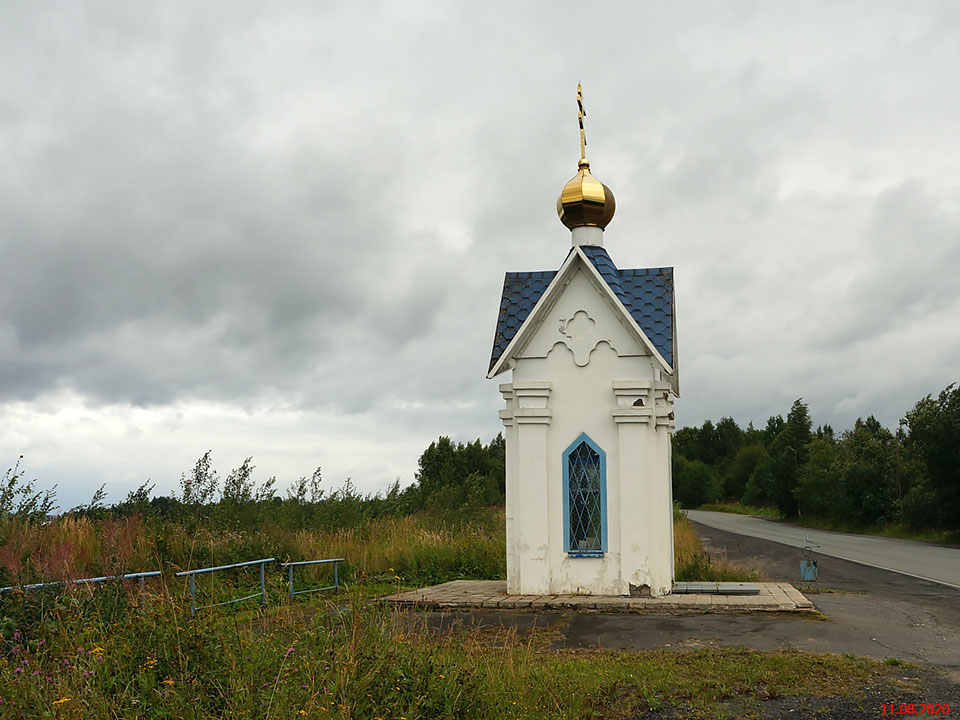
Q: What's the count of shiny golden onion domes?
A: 1